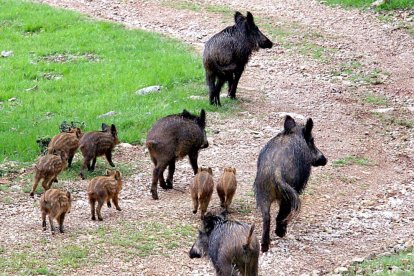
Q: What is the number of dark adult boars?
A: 4